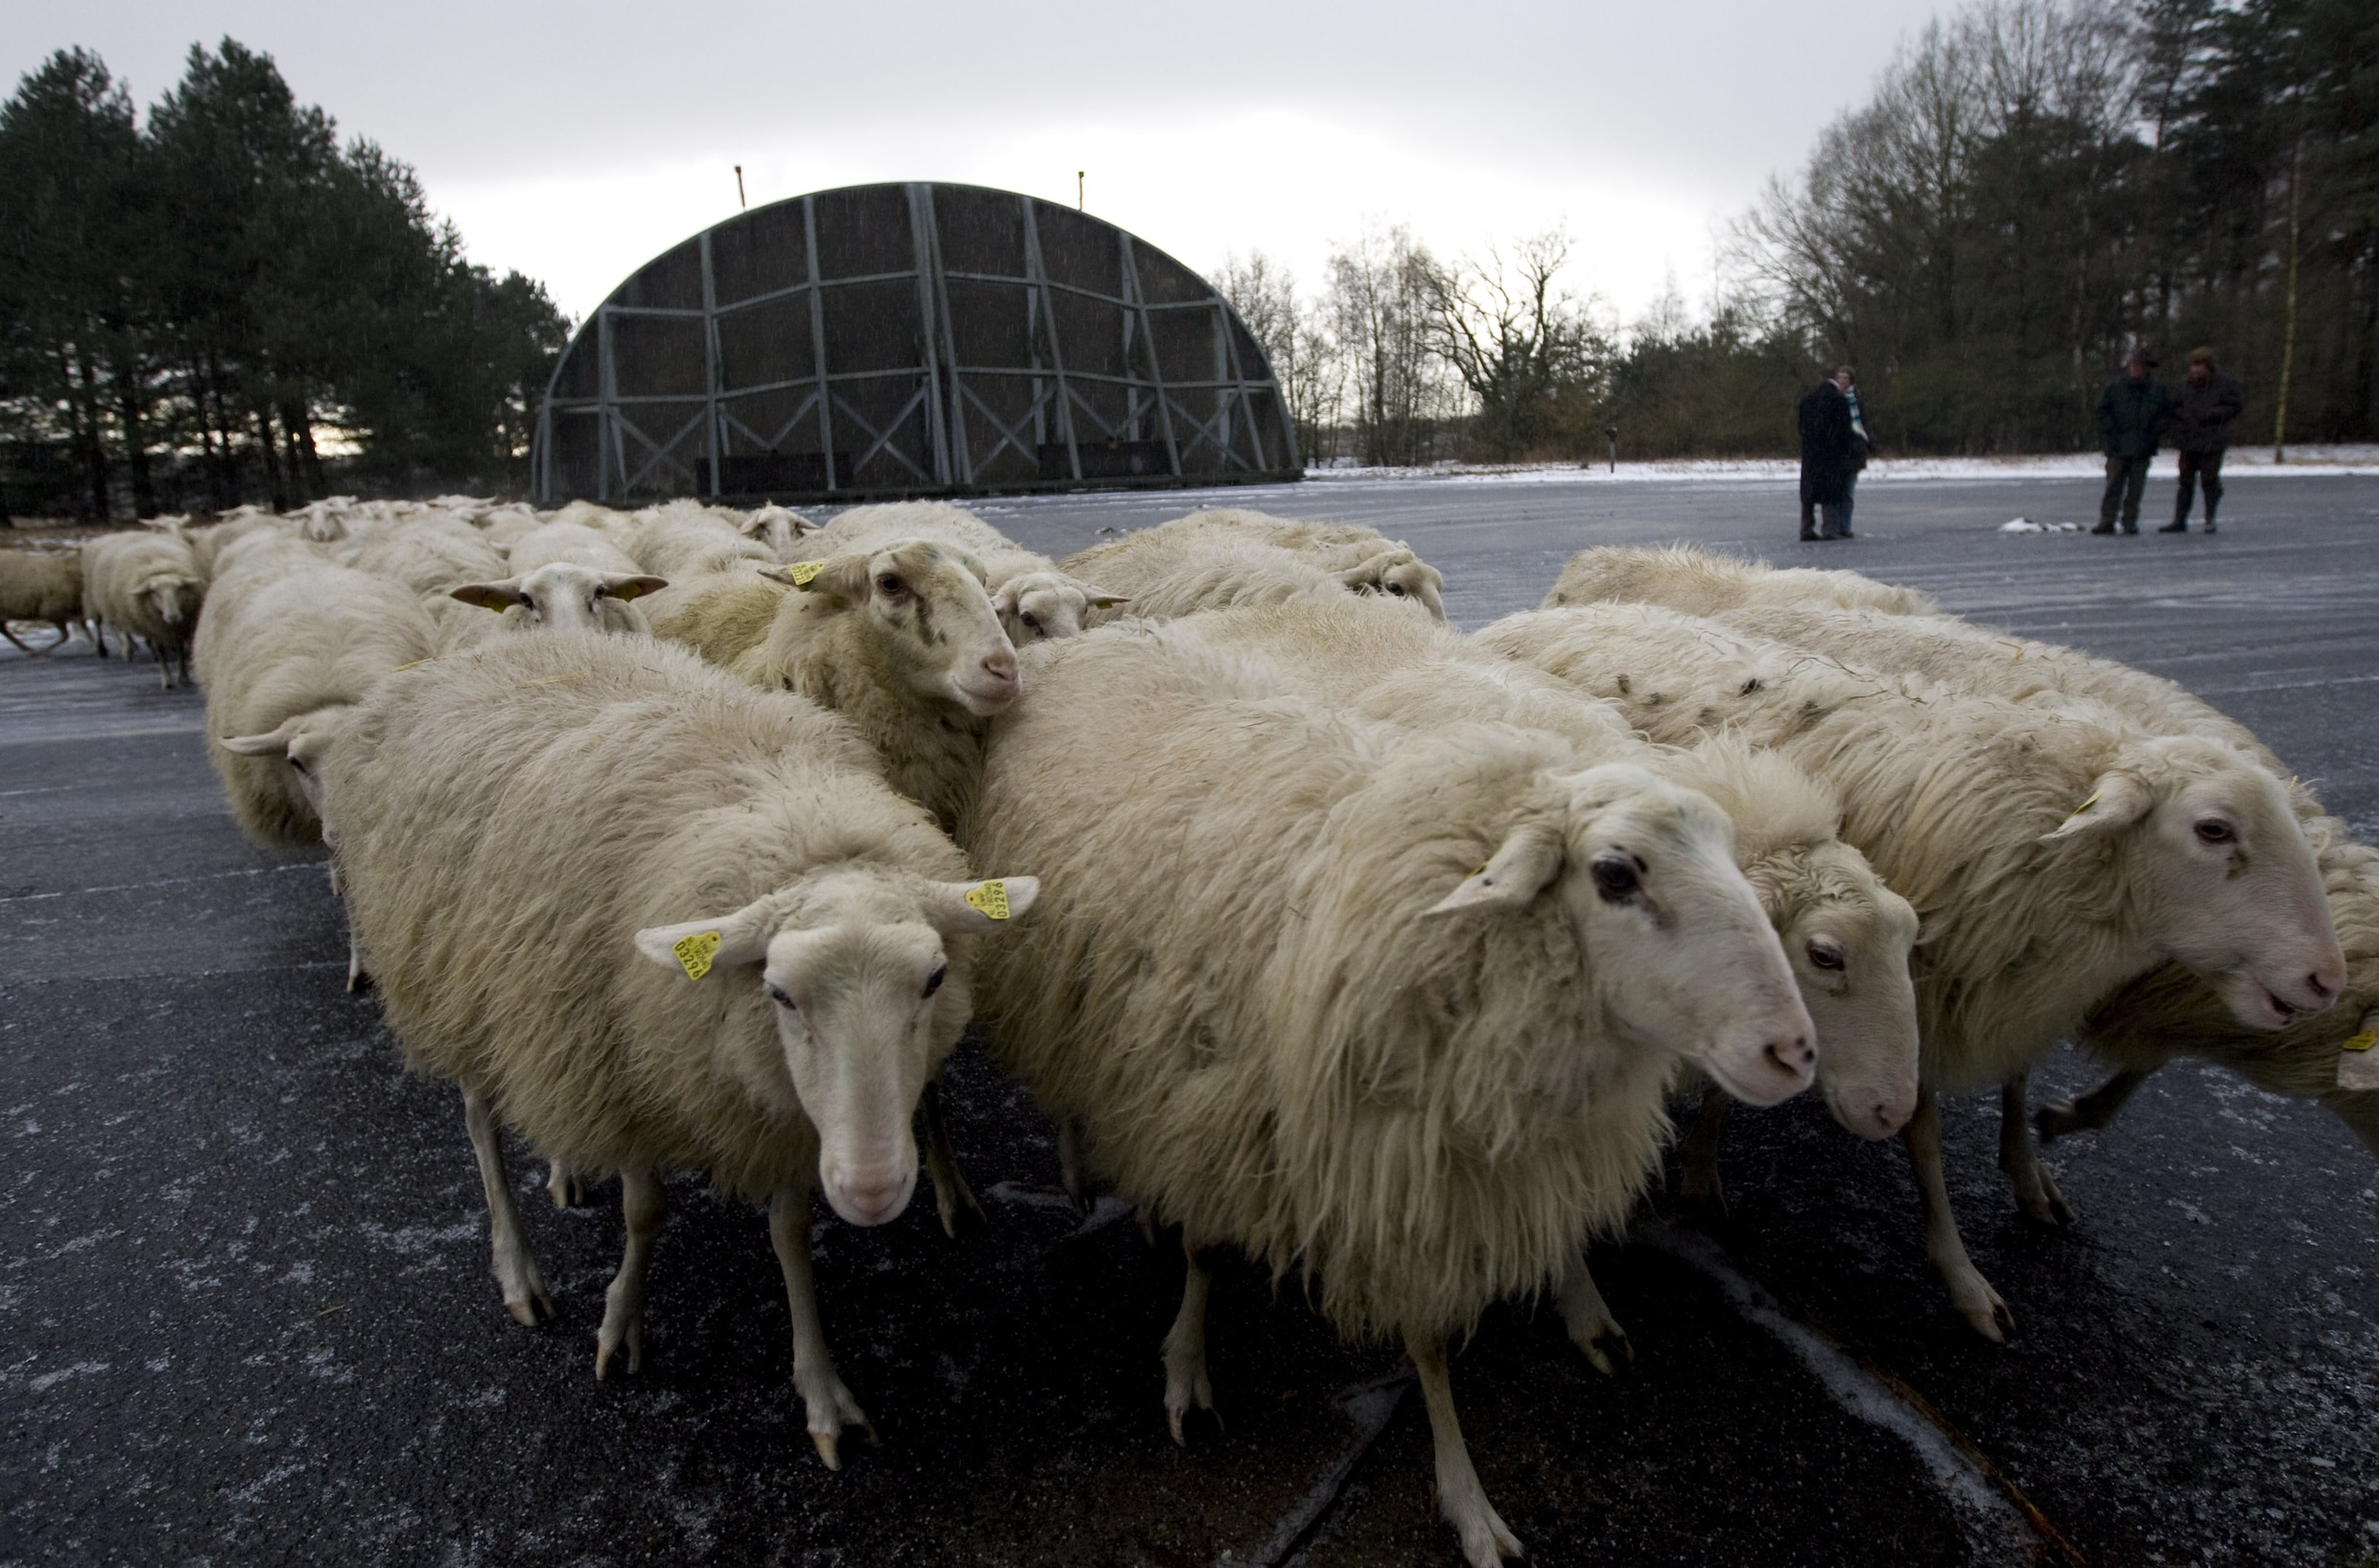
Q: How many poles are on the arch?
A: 2